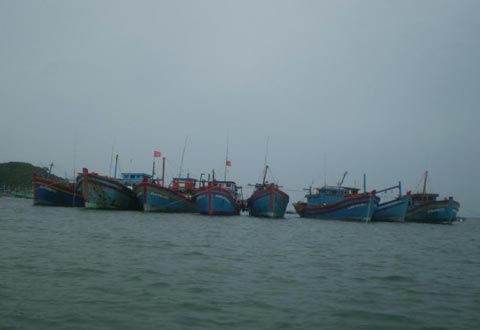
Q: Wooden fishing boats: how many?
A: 8